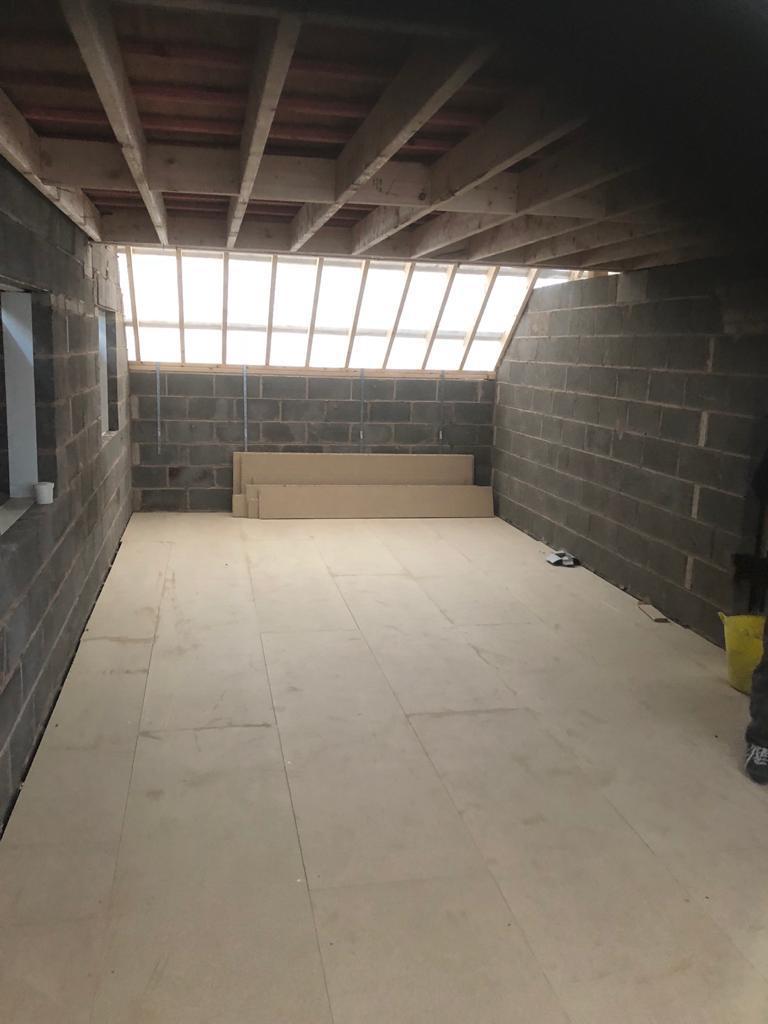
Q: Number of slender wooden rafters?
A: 10